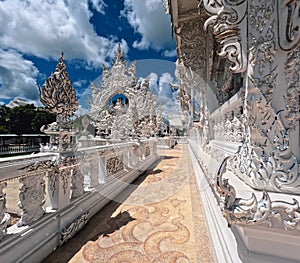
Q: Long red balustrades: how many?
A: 0